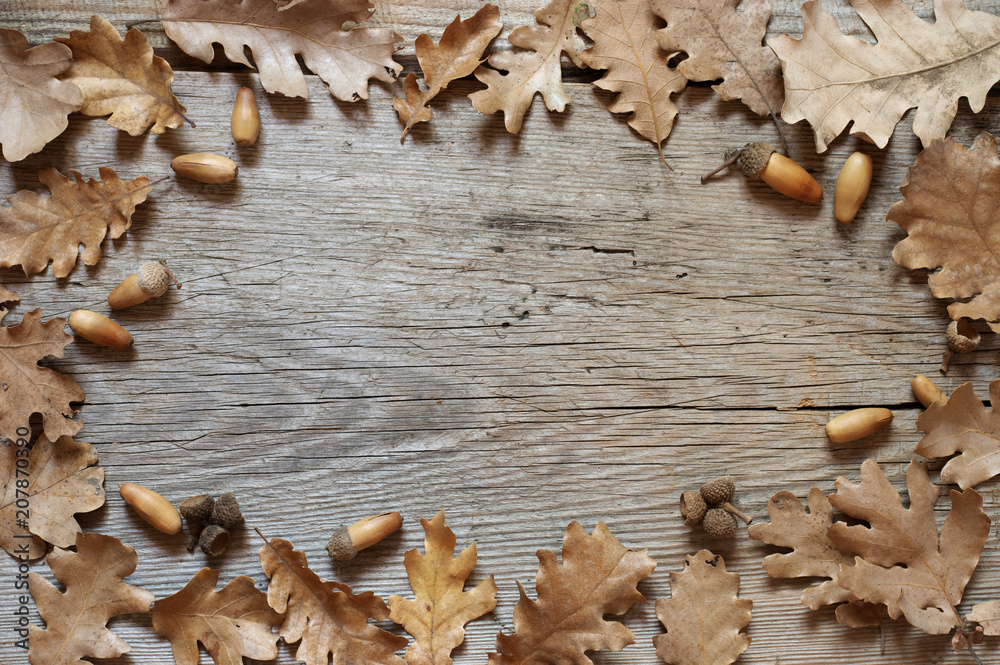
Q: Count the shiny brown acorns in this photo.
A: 10